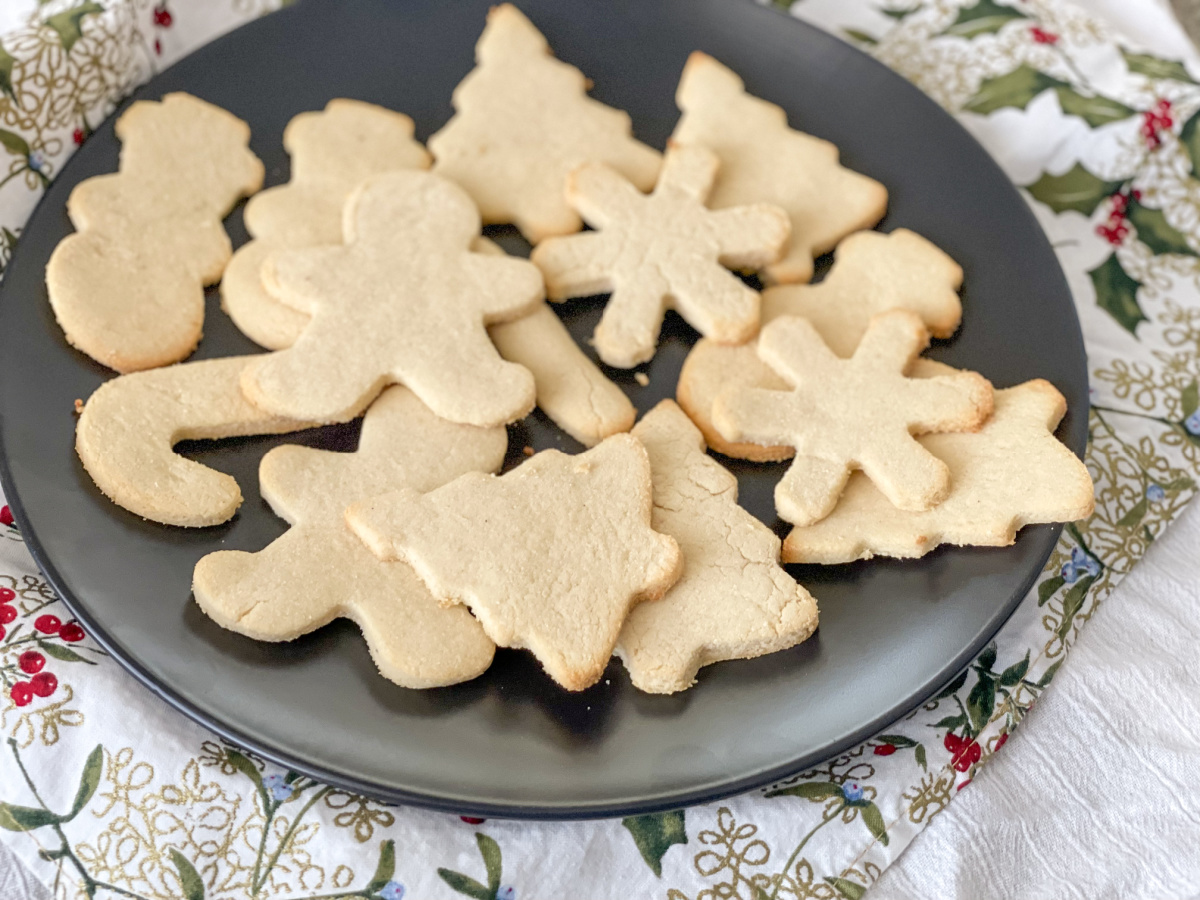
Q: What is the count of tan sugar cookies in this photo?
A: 14